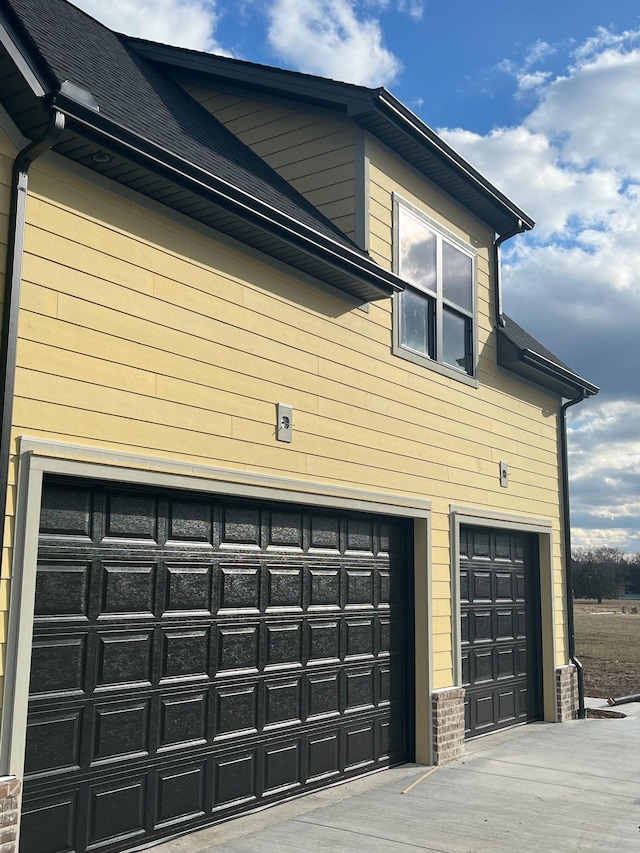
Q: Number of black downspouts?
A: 3